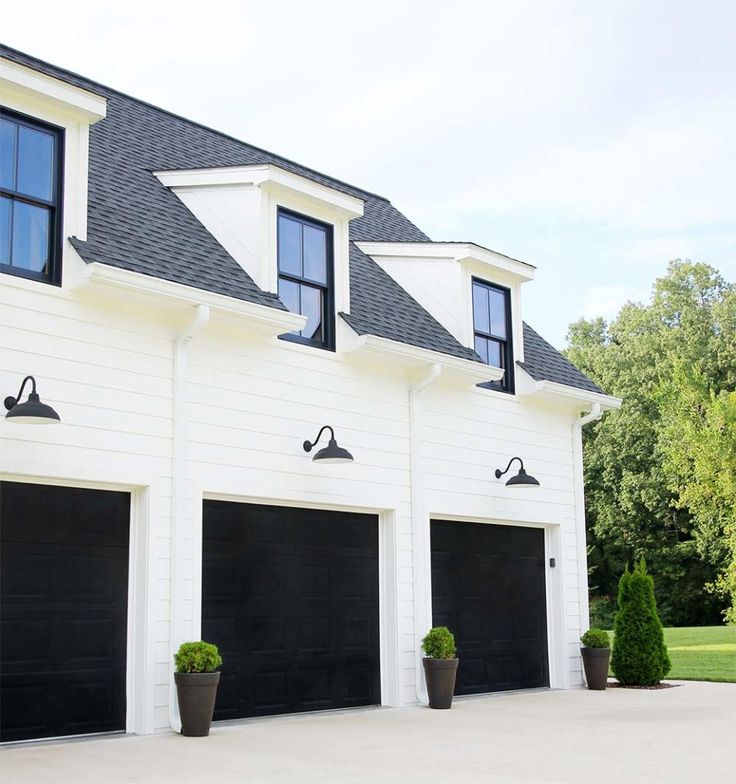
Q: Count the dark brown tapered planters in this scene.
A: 3